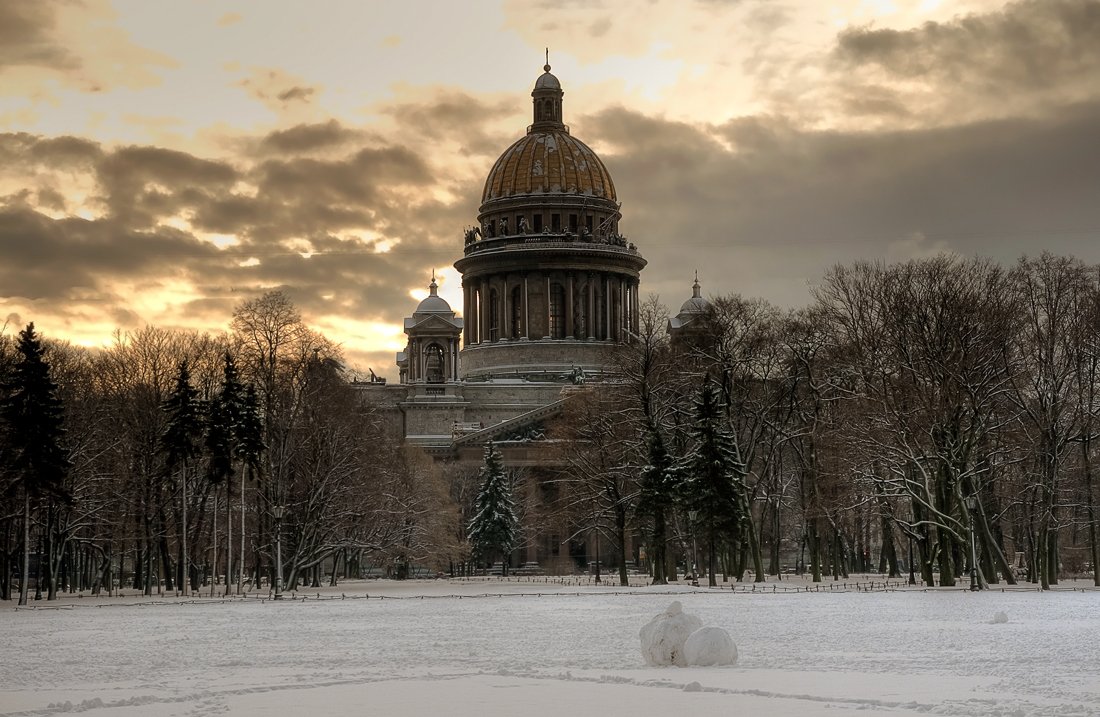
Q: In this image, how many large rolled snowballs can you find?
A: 2